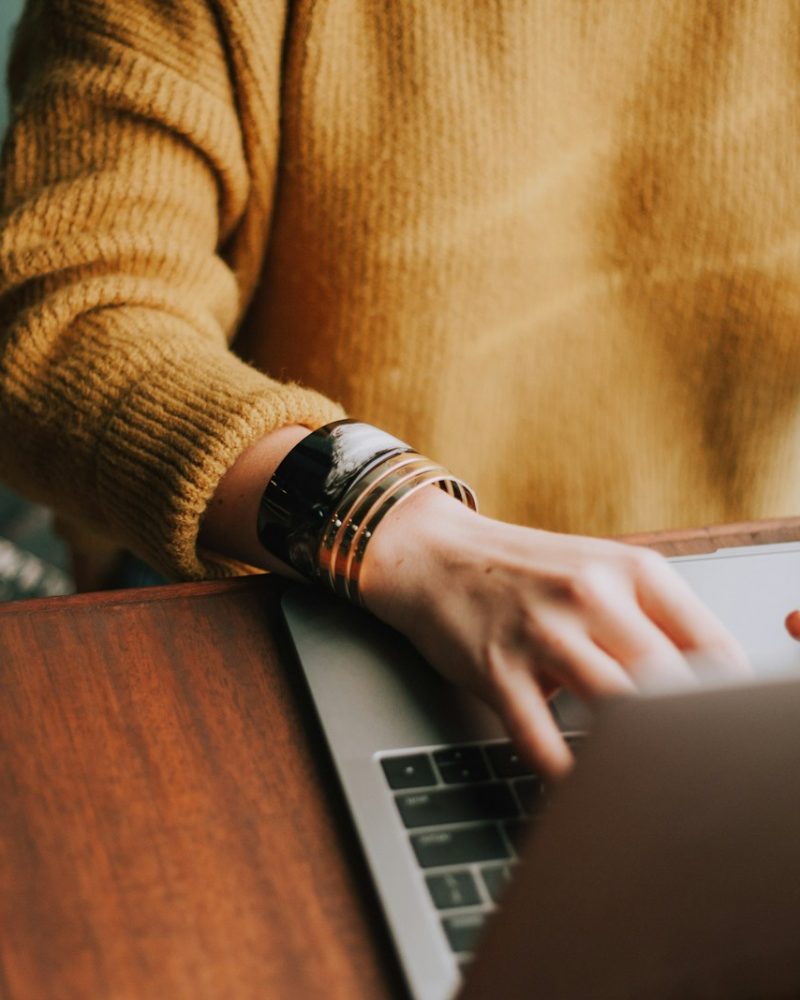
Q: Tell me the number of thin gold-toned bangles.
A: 3